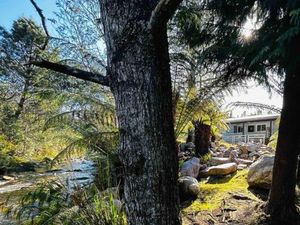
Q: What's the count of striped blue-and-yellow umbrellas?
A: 0